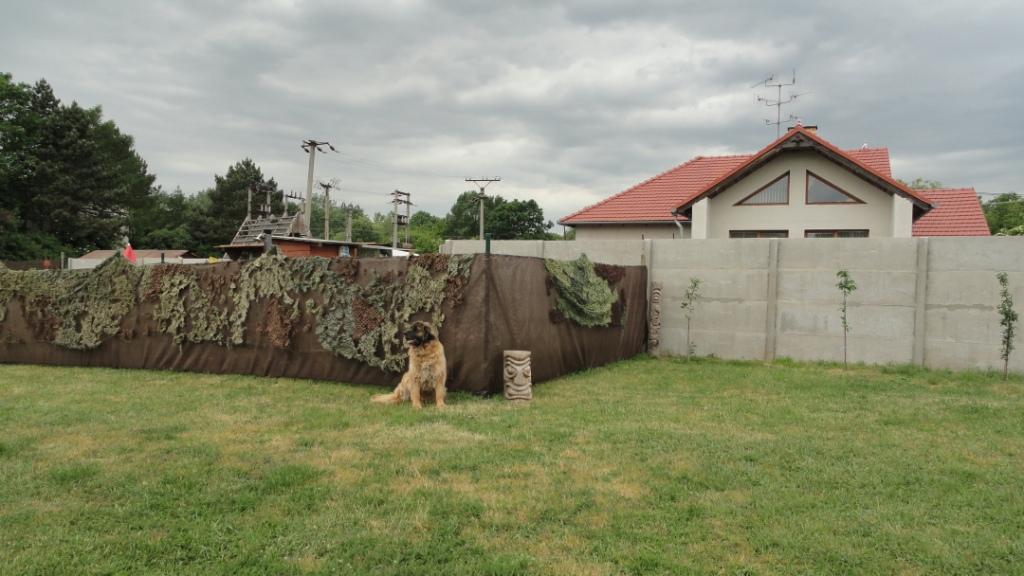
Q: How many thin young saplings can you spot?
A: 3